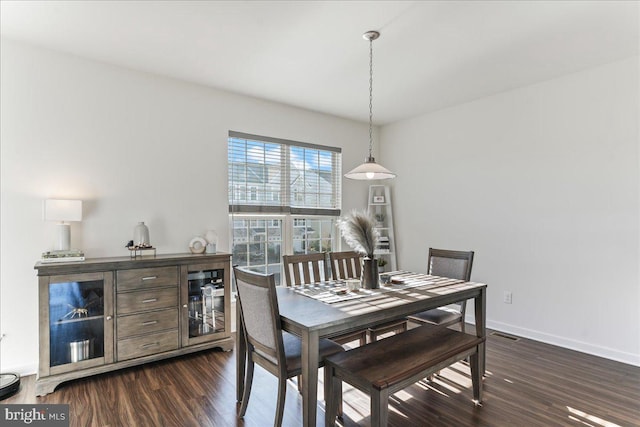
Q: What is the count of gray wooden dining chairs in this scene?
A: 4